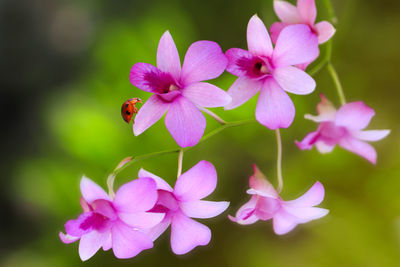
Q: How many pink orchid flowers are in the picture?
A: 7